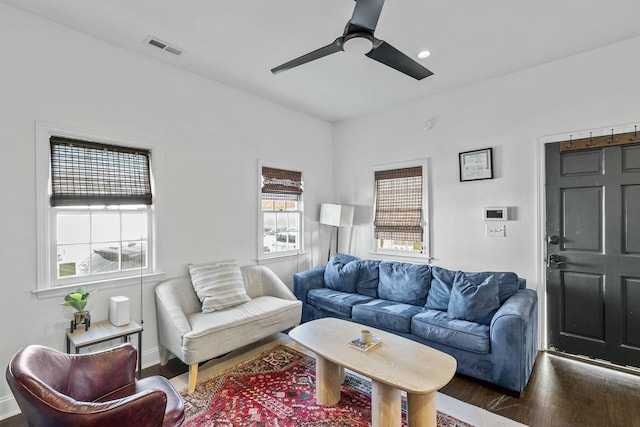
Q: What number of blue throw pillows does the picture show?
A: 2